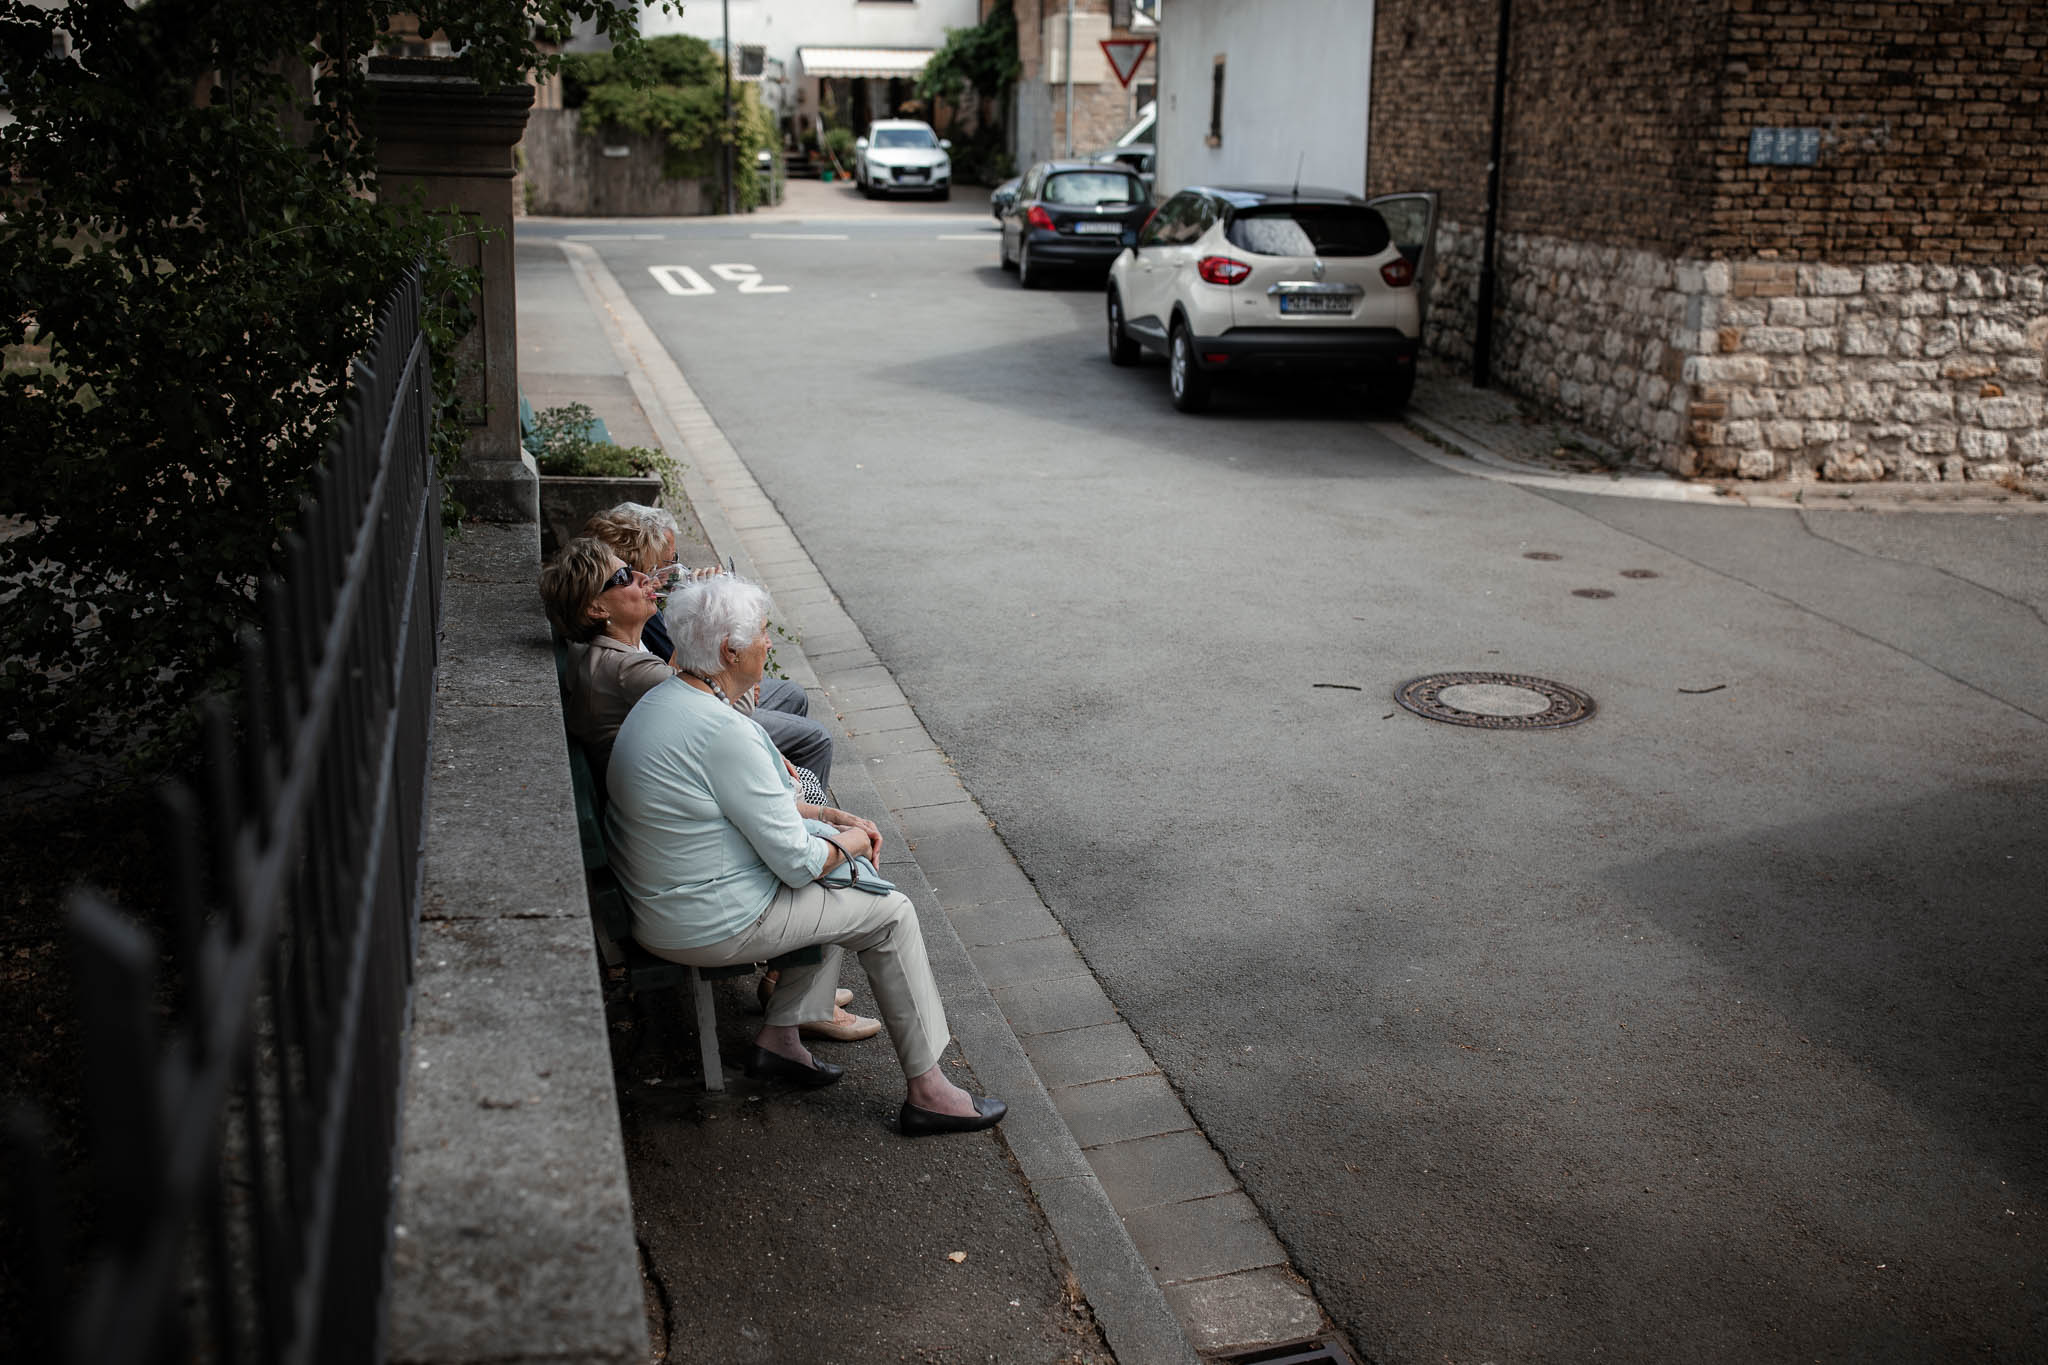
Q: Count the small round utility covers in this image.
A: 3